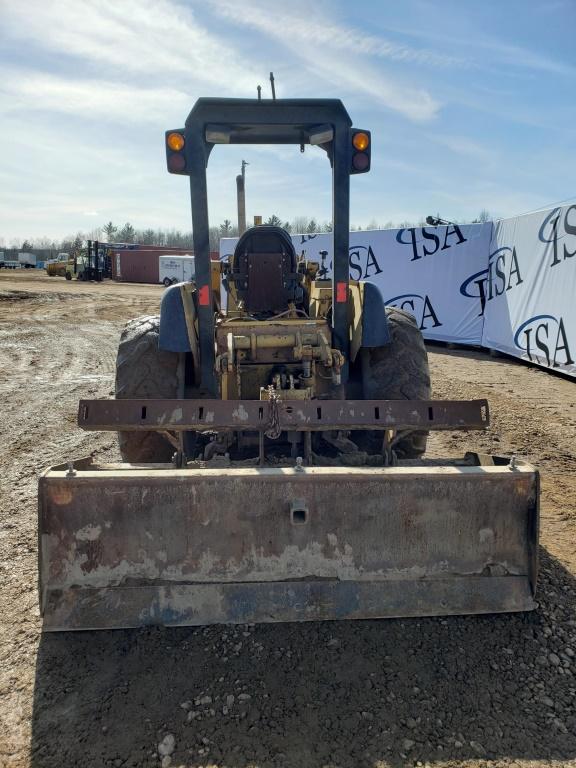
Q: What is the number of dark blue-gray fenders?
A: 2